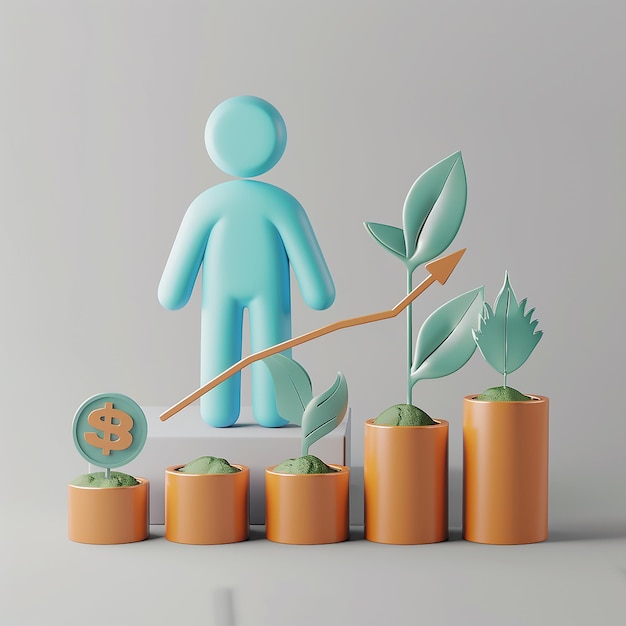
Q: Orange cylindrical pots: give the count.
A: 5